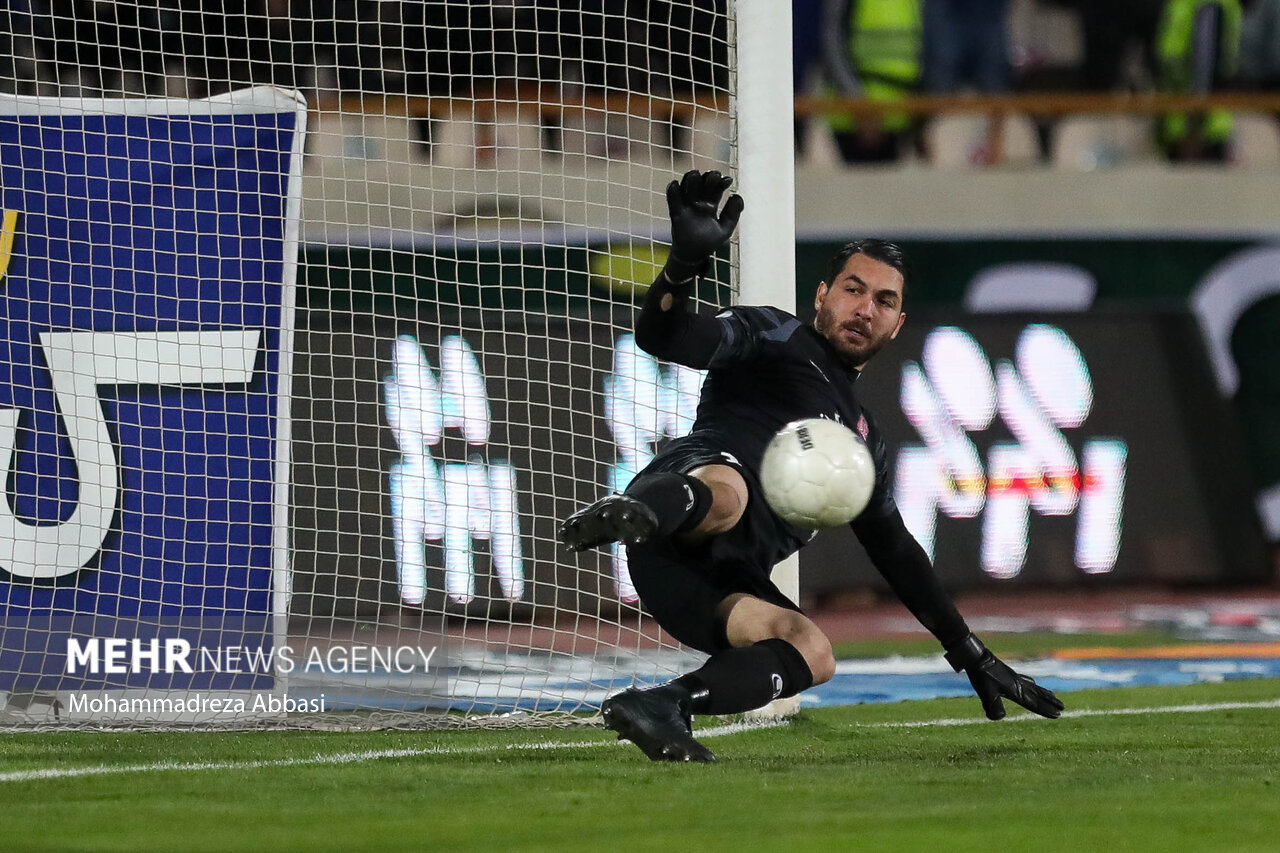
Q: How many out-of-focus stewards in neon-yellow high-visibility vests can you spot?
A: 2